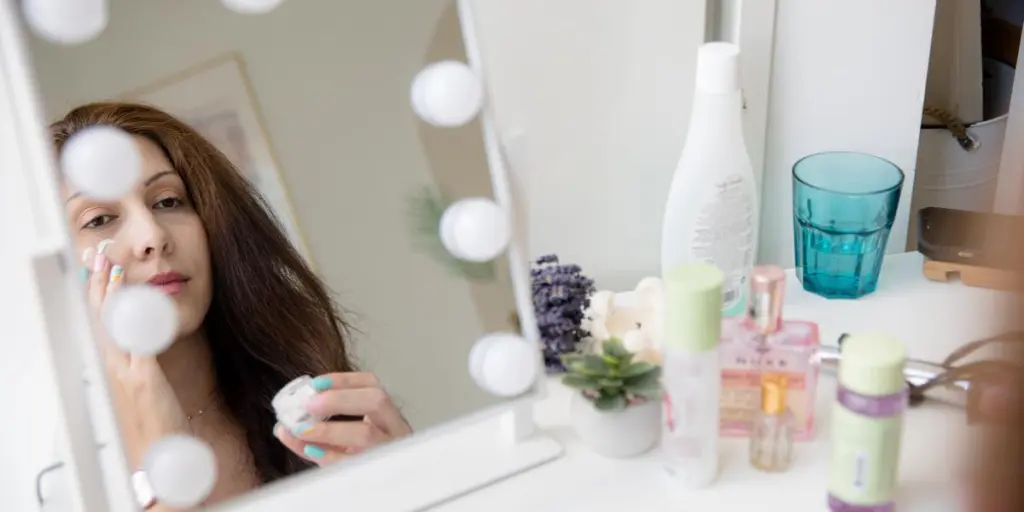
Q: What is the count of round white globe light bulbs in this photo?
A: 8